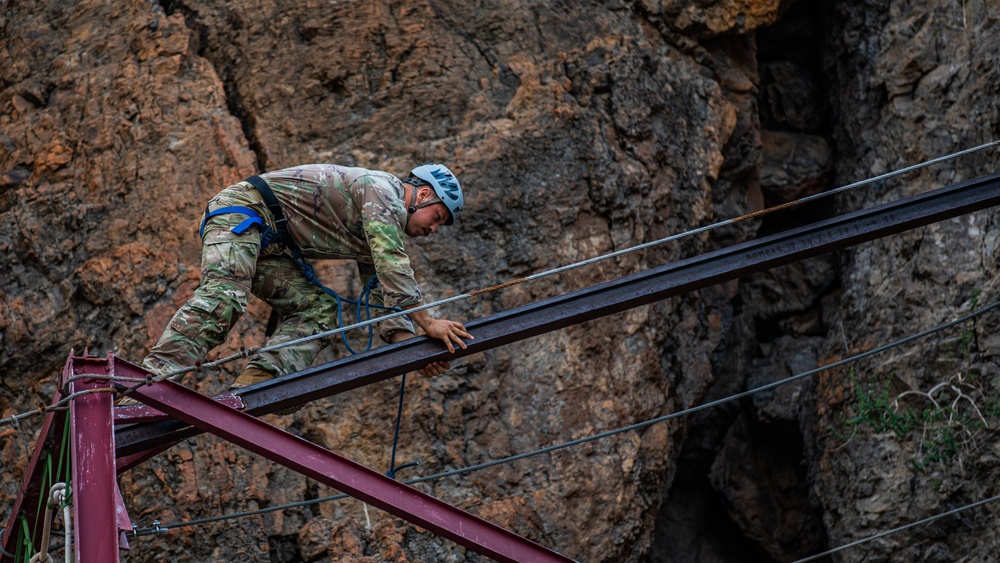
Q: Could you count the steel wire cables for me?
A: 3